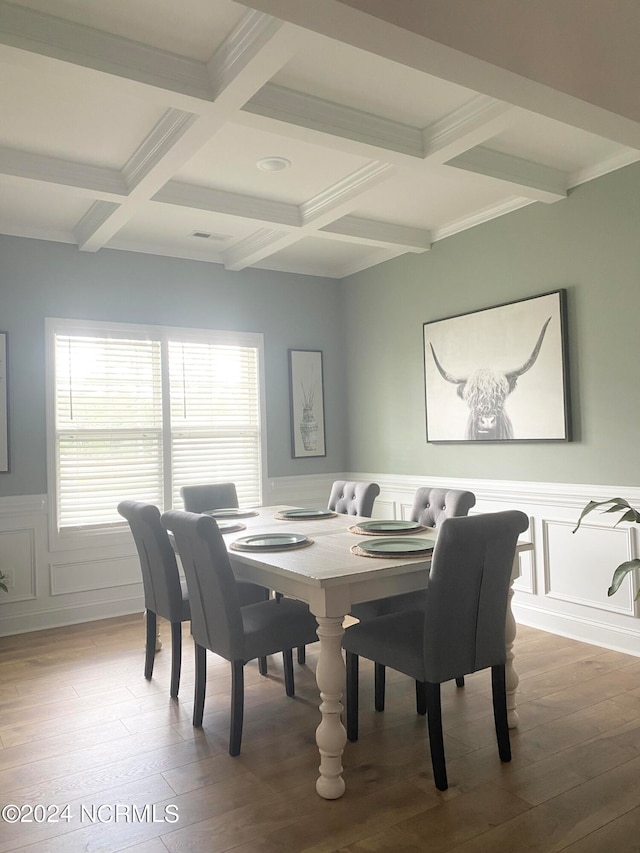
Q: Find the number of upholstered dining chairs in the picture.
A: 6